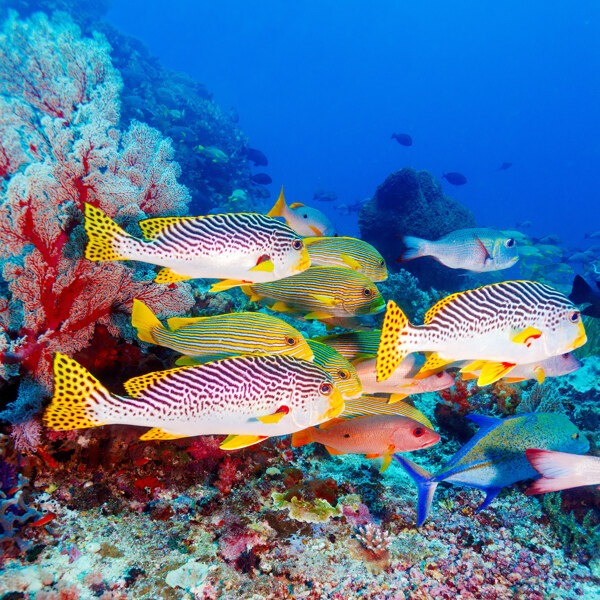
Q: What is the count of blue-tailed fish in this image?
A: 1